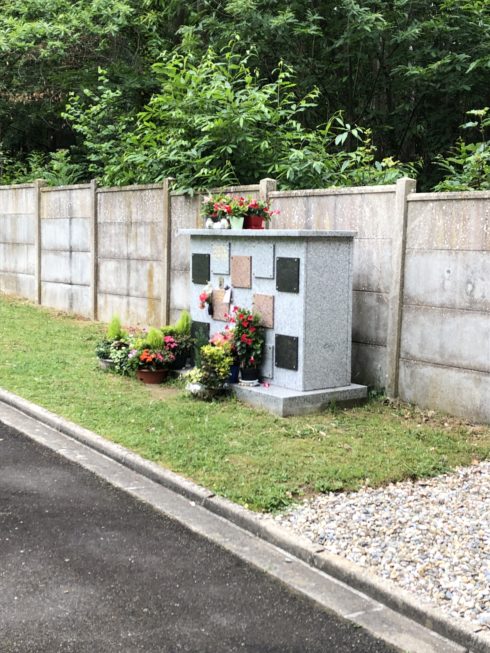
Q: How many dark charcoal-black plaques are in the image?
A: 4